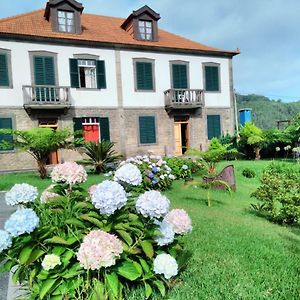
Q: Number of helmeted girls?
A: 0